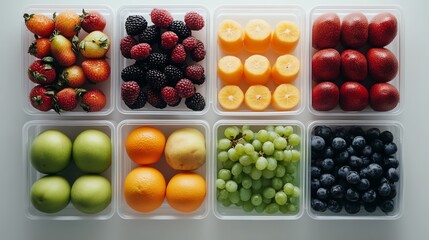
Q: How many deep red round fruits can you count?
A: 9